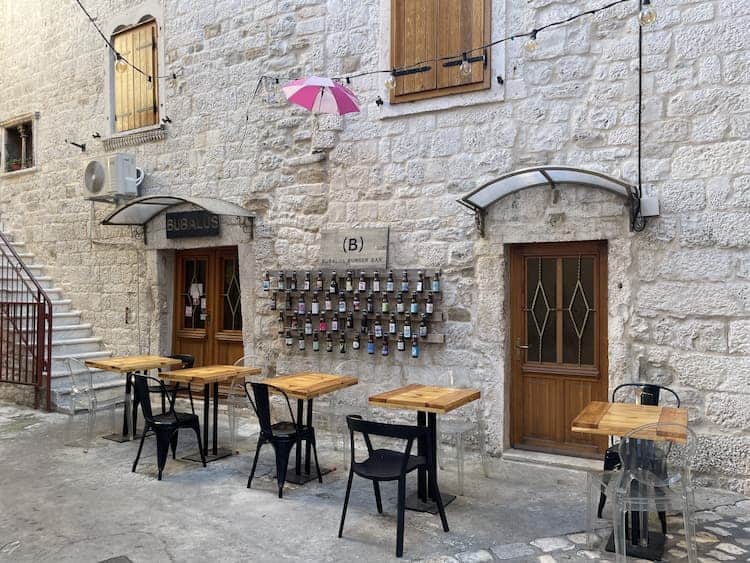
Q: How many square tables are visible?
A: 5